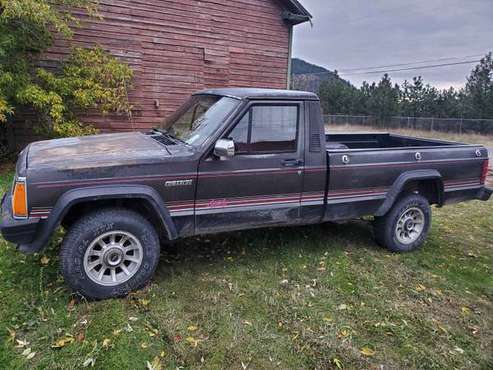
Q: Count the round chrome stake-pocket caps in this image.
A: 3